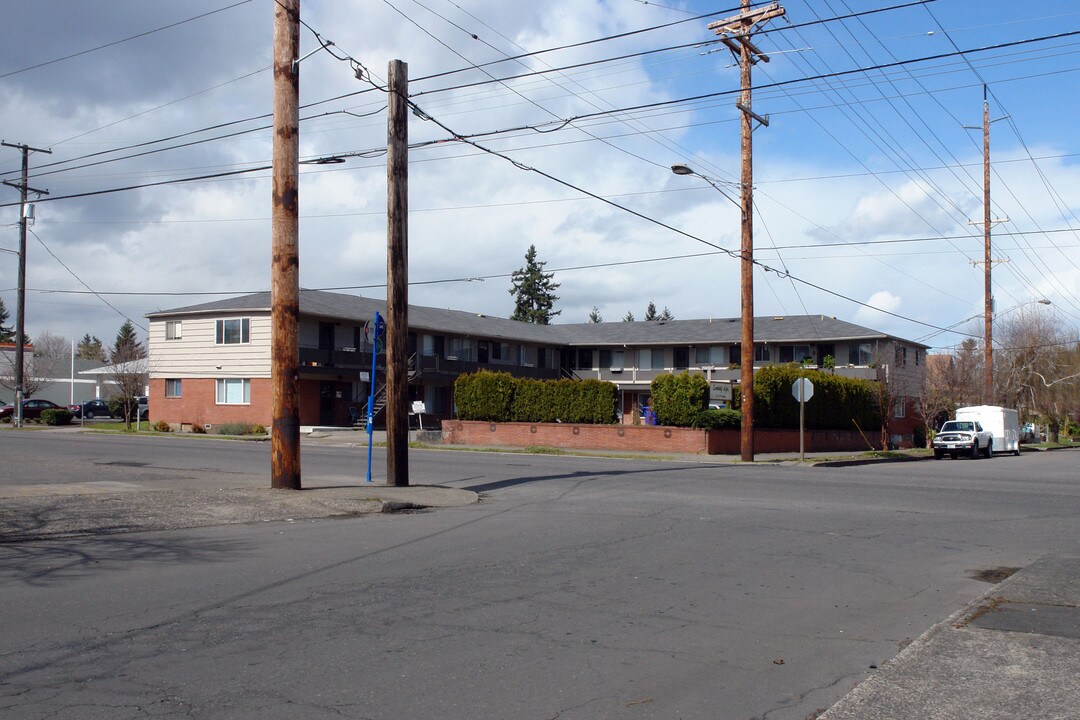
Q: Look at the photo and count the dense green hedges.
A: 3